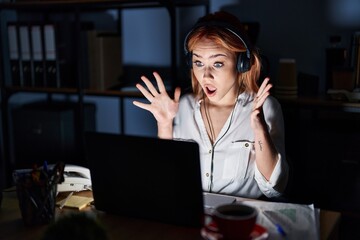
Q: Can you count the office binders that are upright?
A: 4